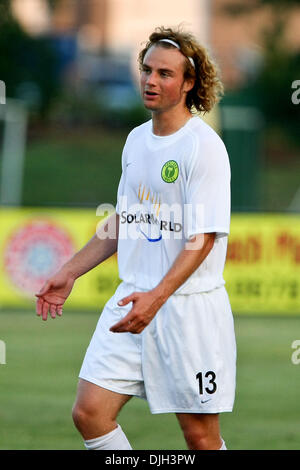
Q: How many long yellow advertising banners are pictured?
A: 1